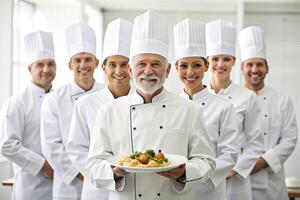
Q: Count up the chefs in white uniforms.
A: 7